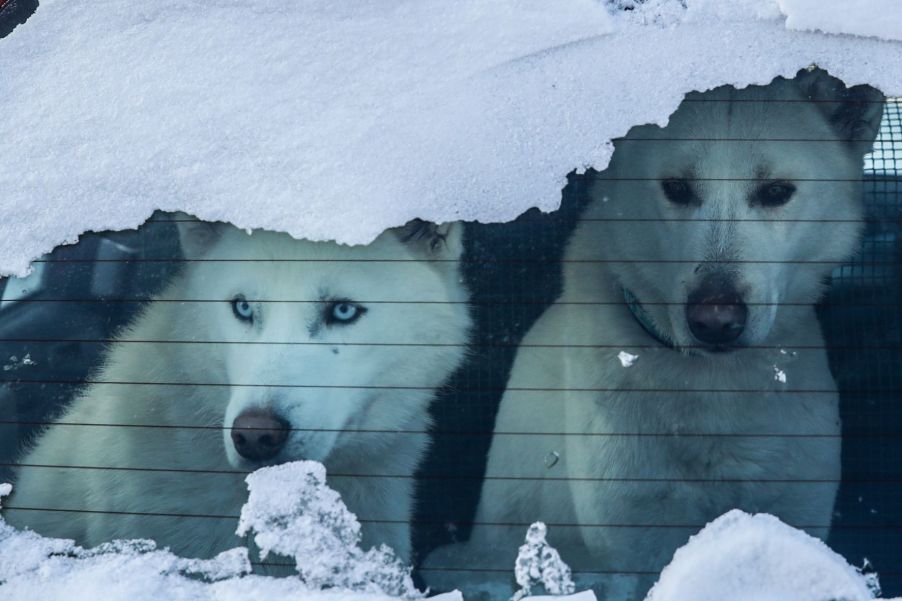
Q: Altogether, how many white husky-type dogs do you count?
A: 2